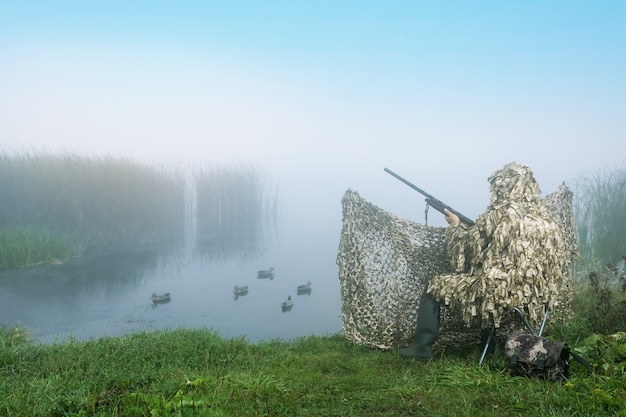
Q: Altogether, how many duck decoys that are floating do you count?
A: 5